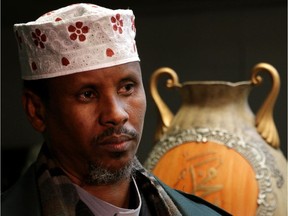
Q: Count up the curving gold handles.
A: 2